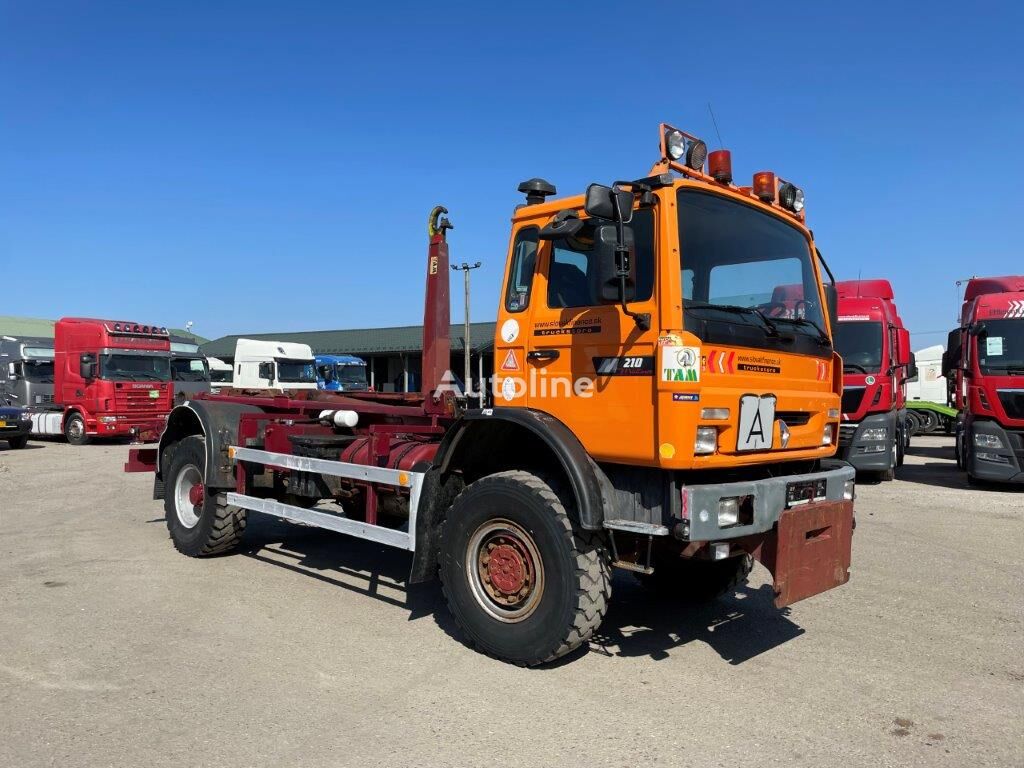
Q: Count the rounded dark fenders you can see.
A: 2